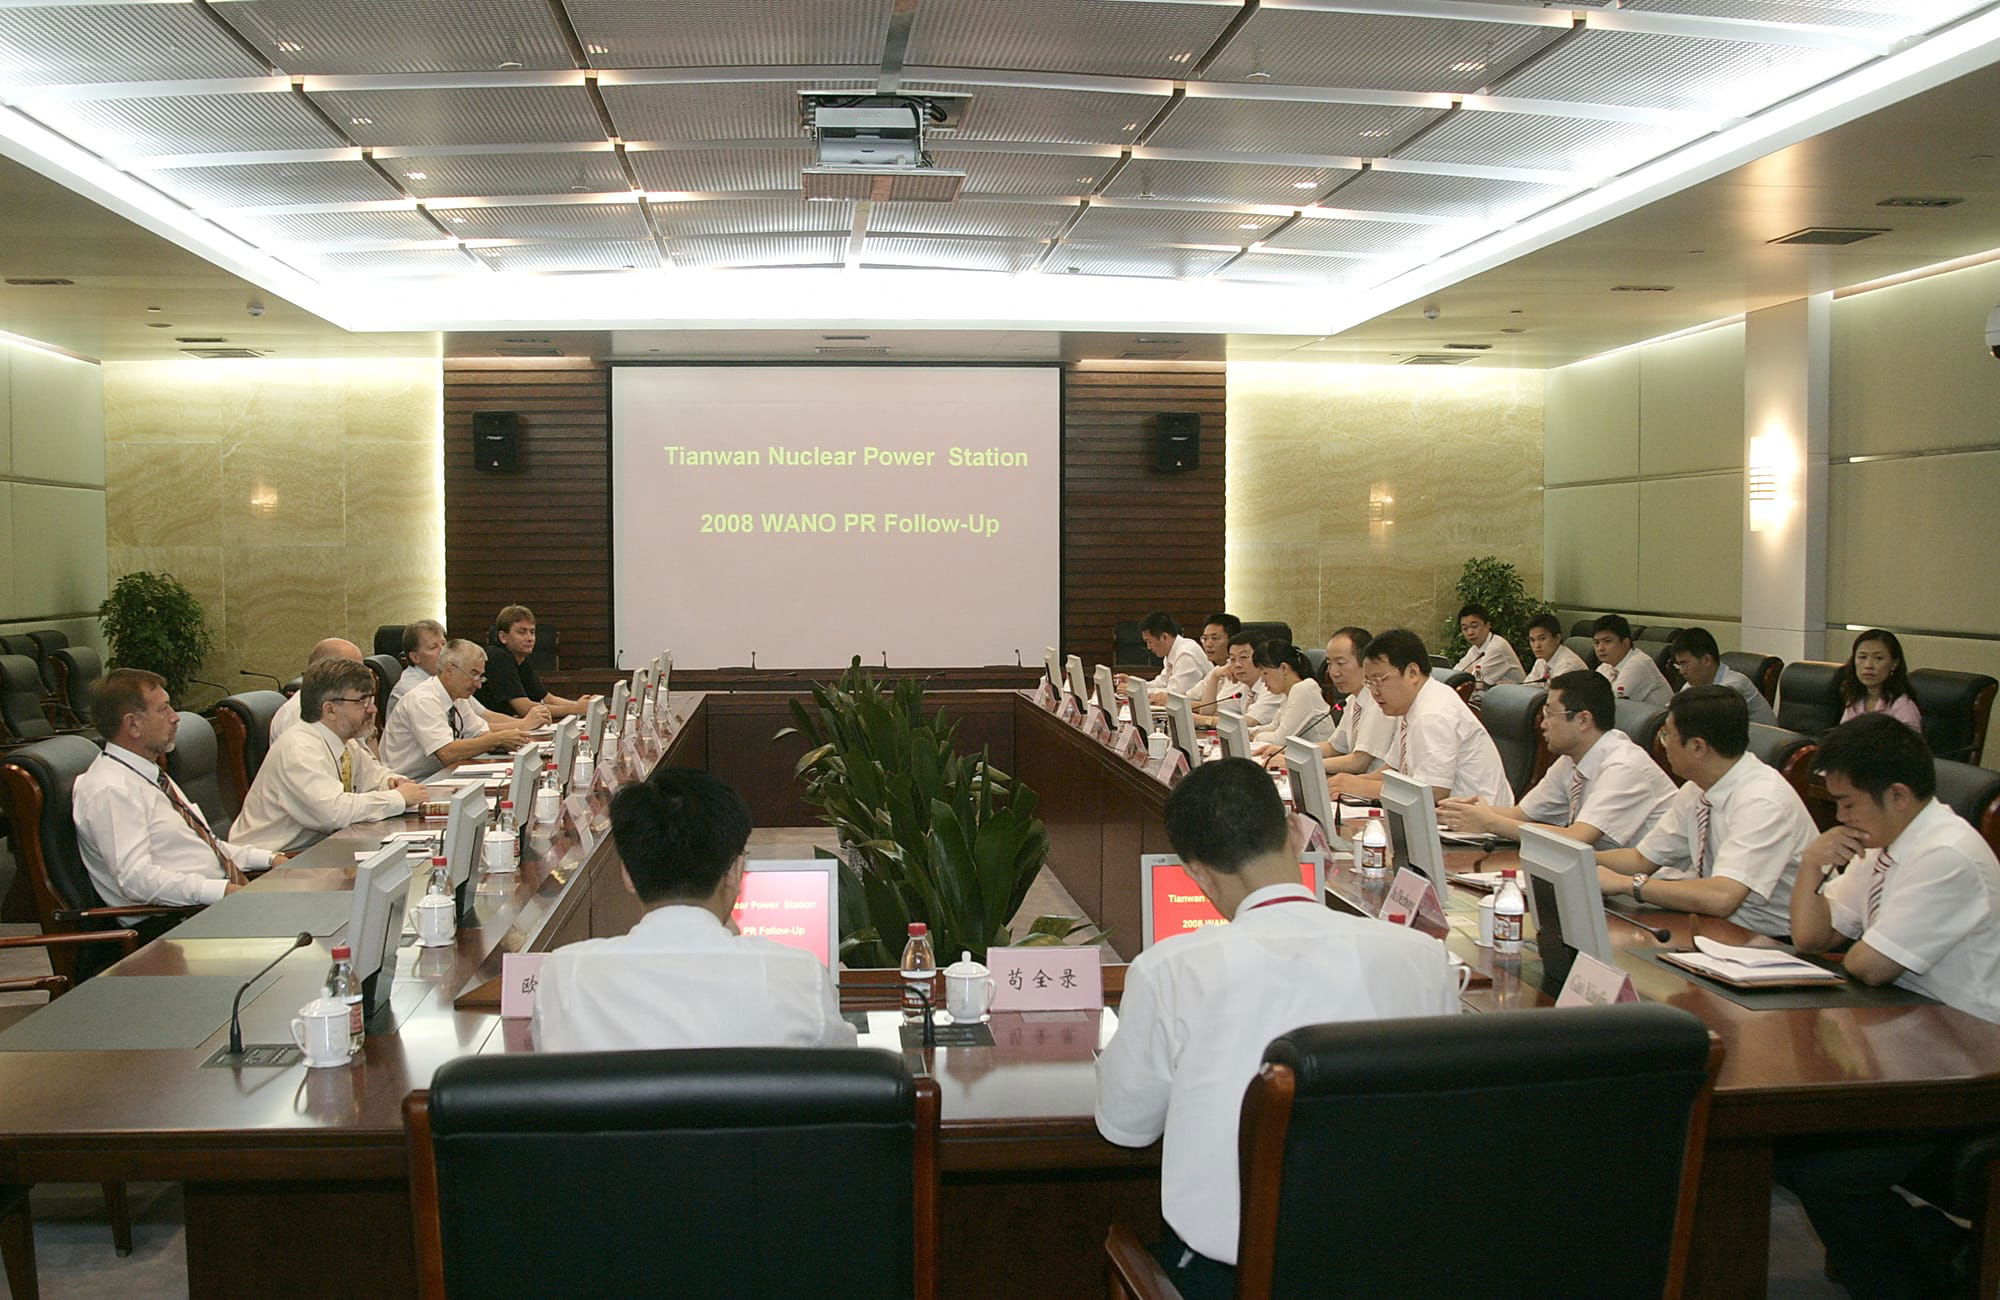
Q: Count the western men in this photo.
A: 6